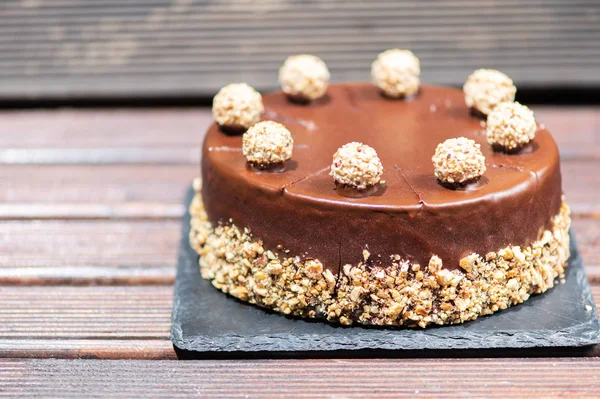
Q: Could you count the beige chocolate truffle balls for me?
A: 8